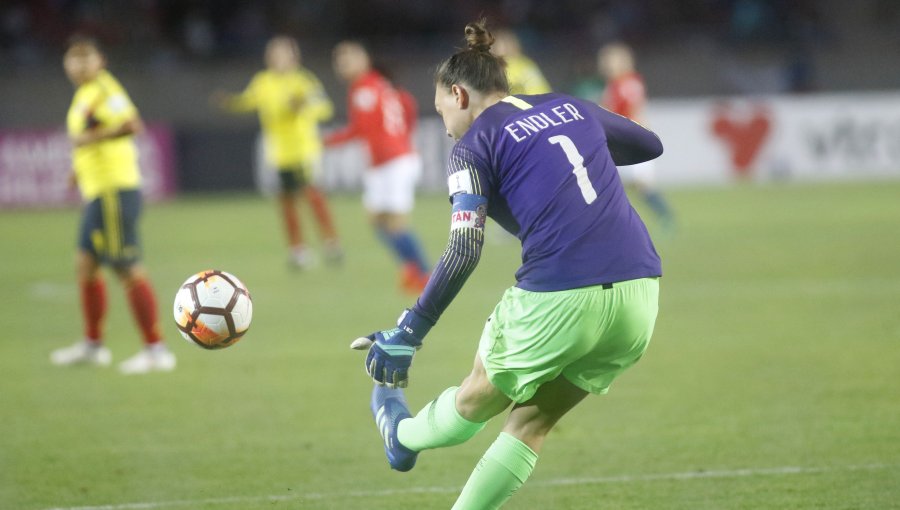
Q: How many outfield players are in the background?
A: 5